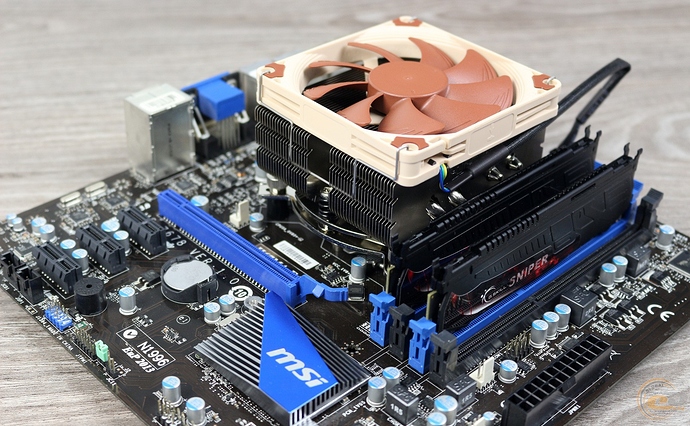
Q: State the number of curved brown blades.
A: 9